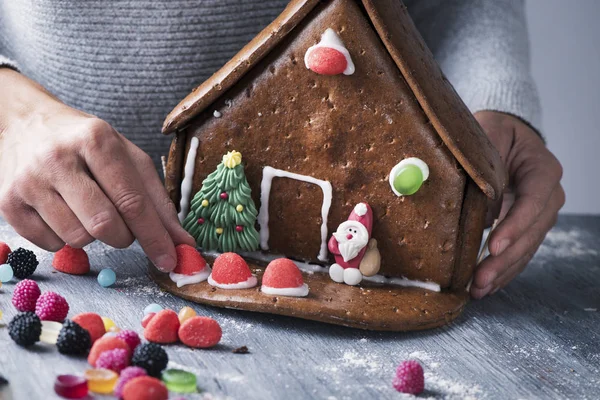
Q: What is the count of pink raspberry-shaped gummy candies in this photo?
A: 6